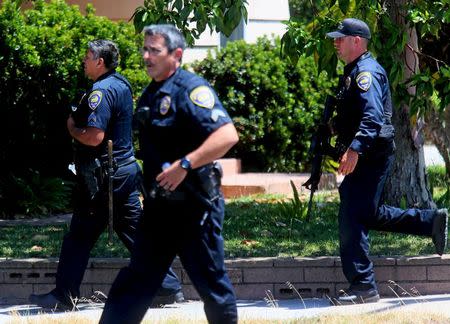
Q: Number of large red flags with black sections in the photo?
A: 0